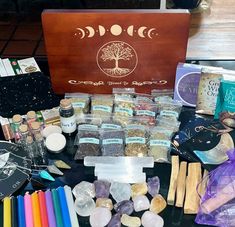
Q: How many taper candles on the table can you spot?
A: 10